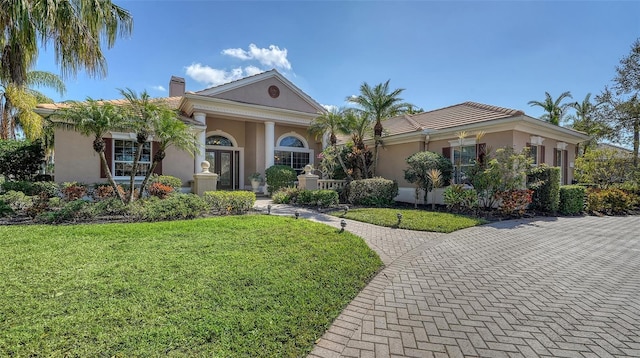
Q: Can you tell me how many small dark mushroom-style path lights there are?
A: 5